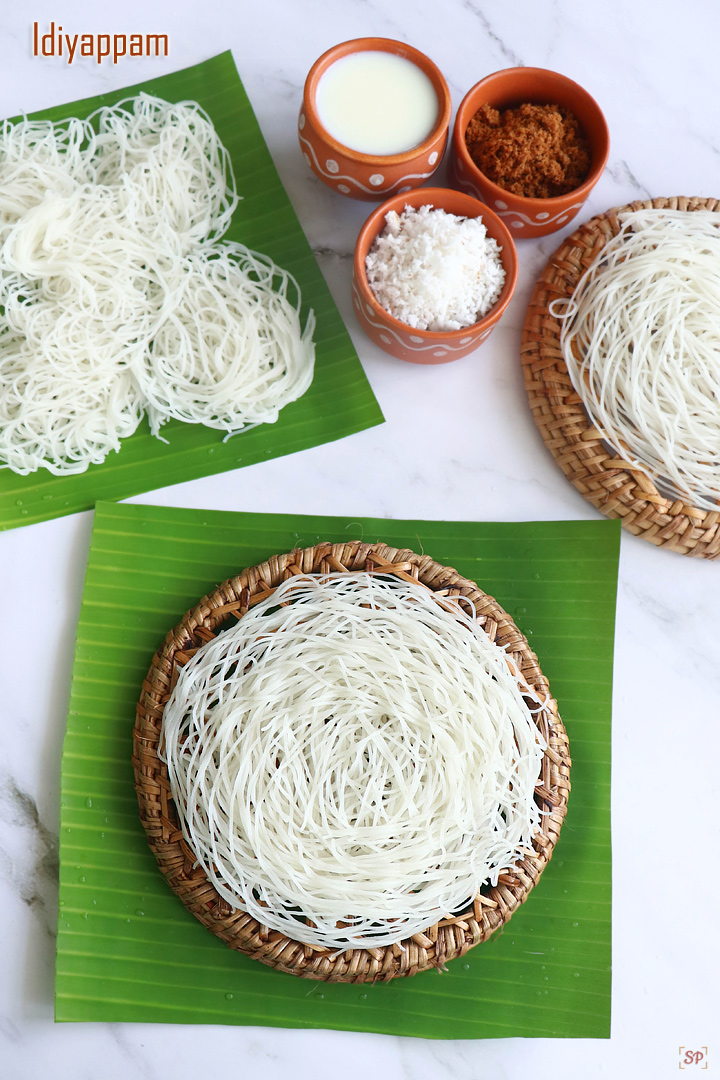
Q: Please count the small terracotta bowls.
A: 3